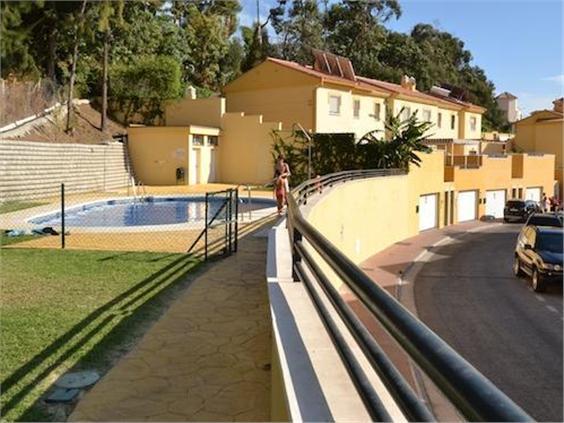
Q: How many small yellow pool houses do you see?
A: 1